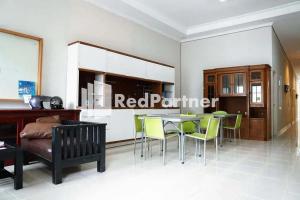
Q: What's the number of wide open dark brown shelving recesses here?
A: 1